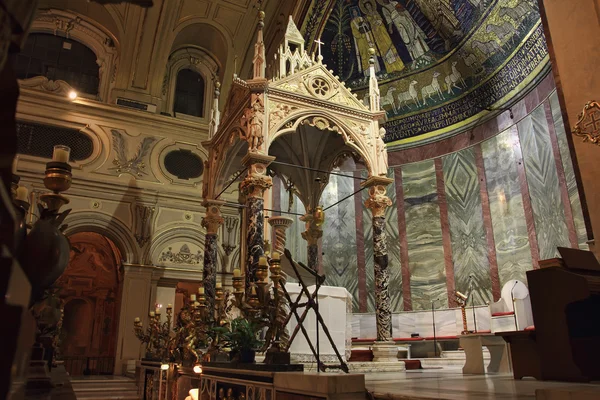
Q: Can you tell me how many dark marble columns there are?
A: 4